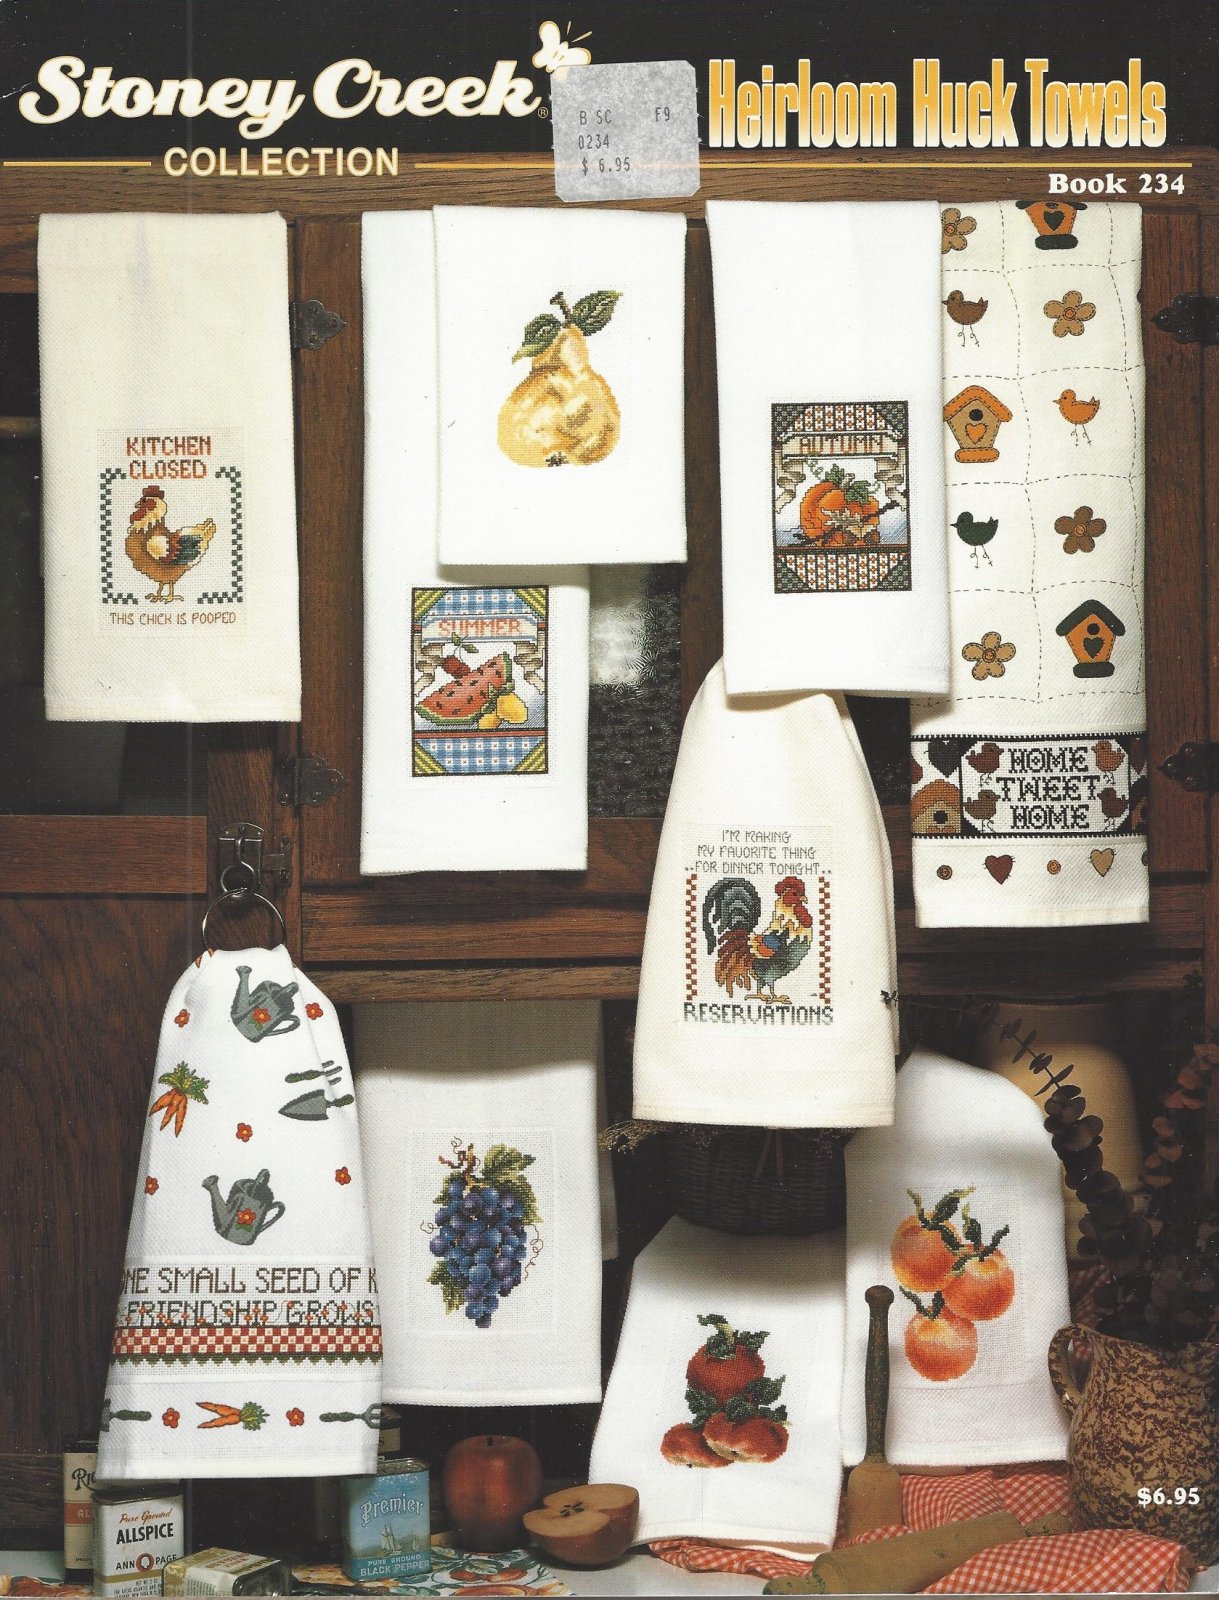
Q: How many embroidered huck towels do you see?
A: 10